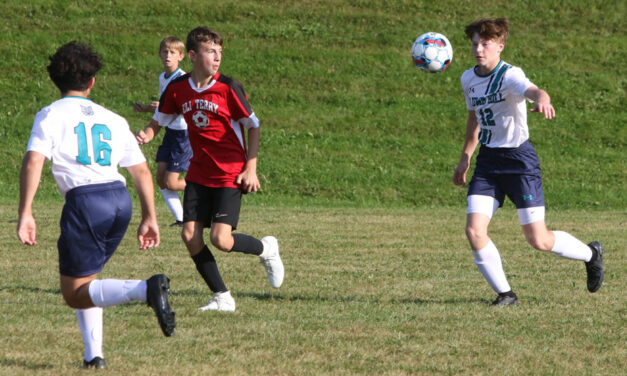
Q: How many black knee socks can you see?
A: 2